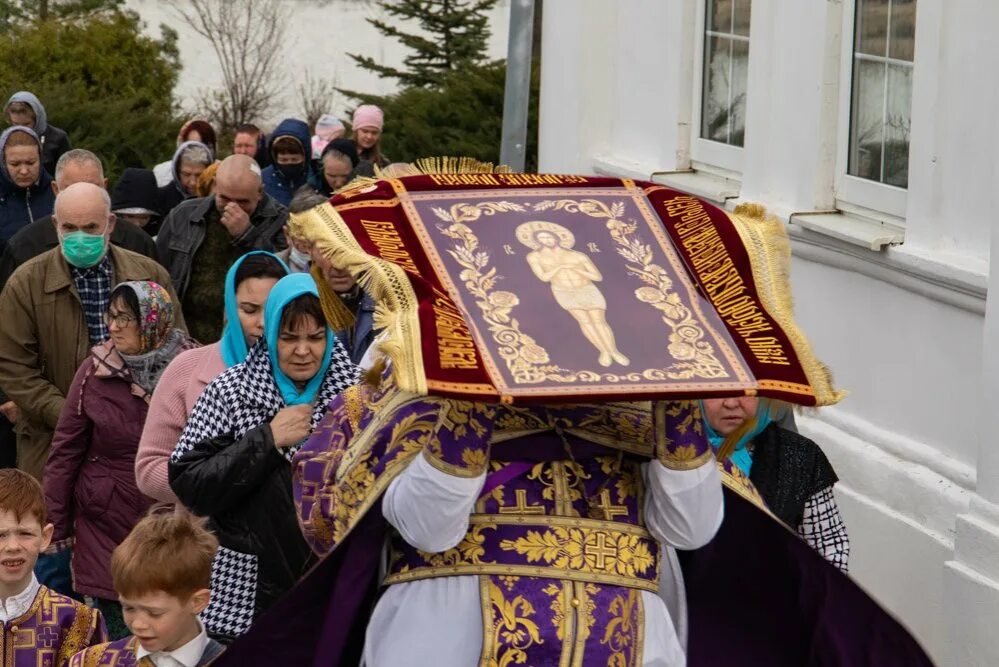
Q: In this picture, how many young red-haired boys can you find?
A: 2